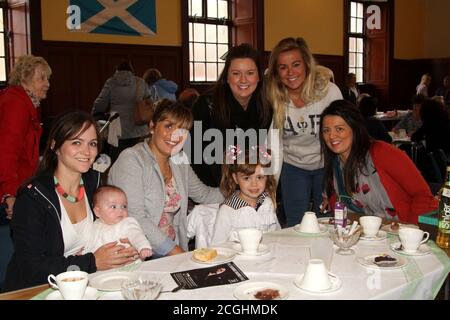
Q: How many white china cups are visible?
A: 6